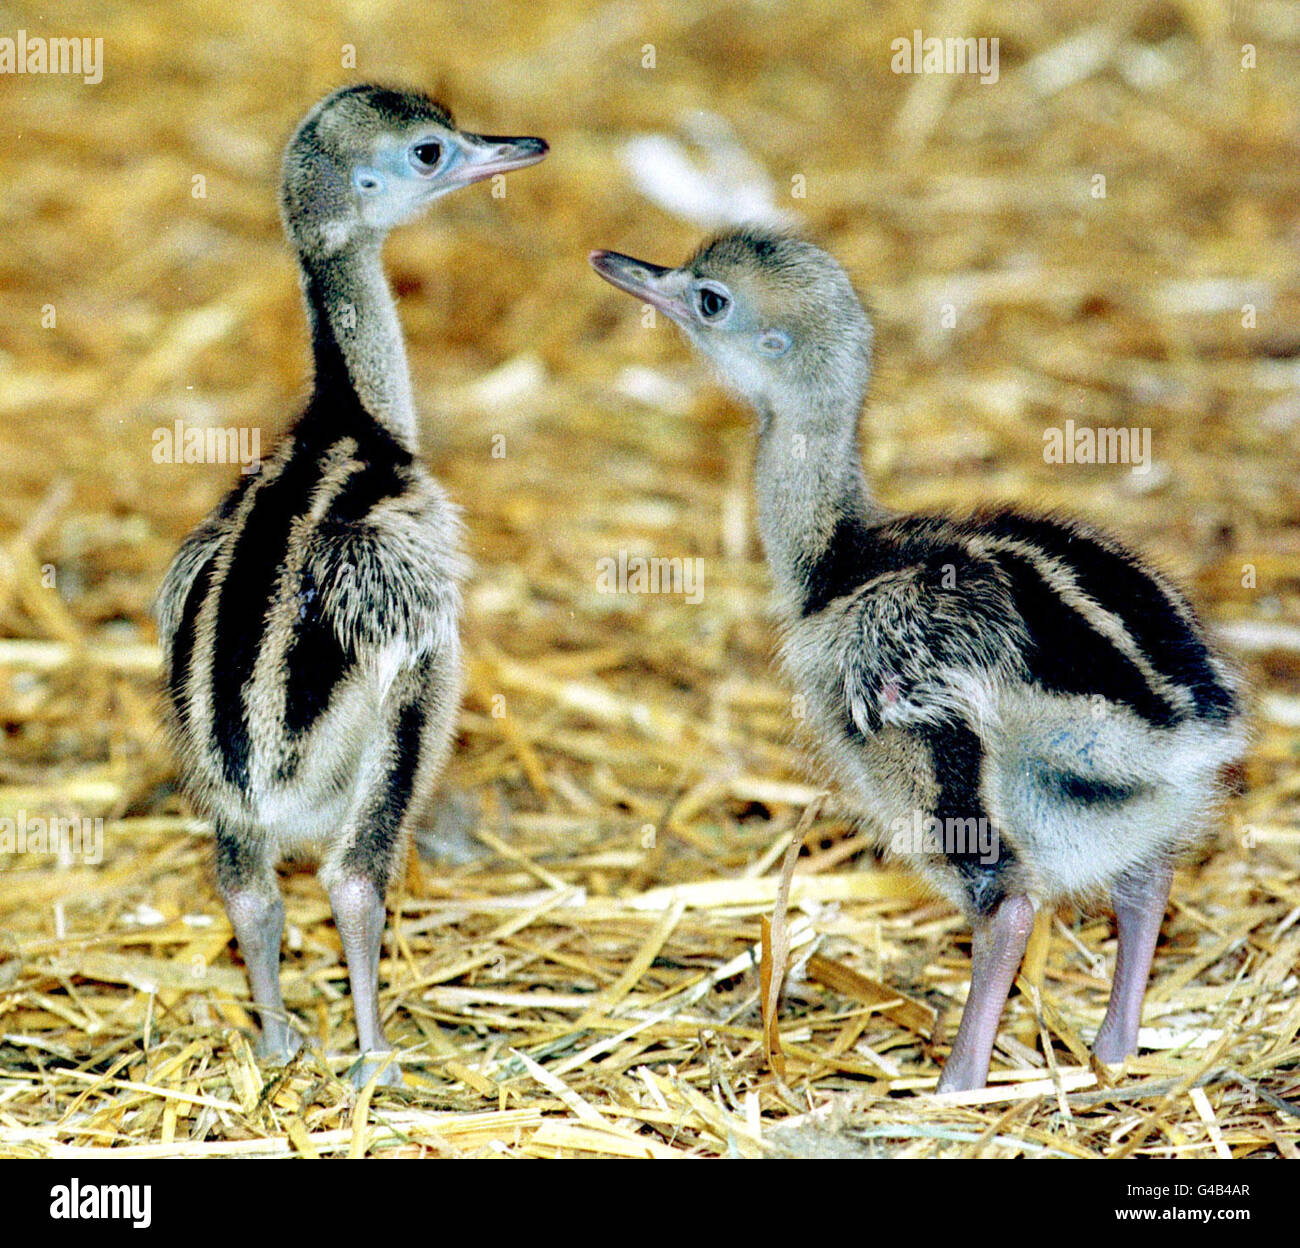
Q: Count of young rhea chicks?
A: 2